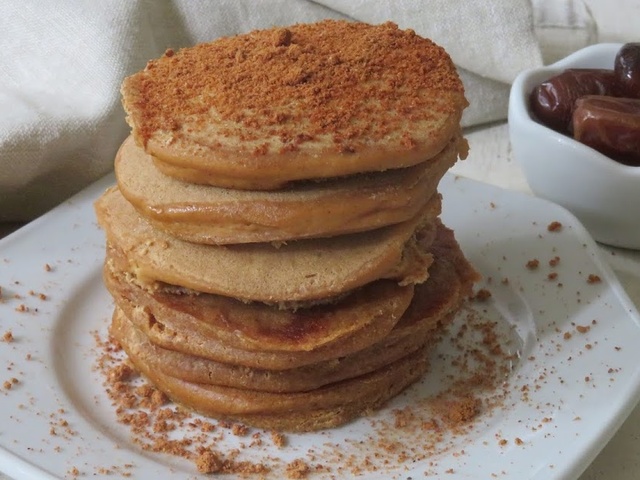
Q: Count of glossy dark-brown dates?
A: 3